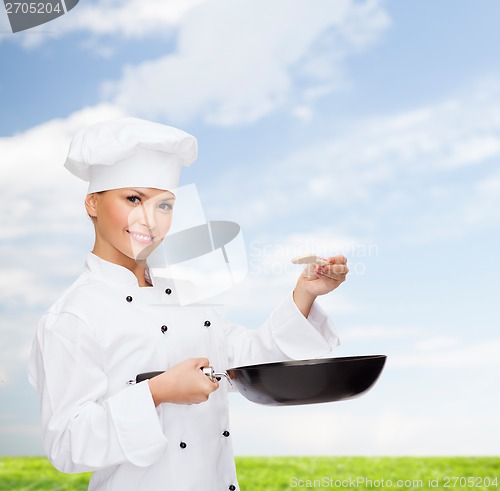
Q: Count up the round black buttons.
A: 7